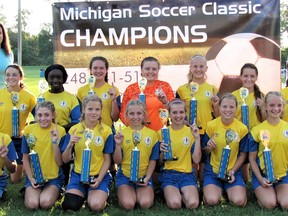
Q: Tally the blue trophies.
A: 12